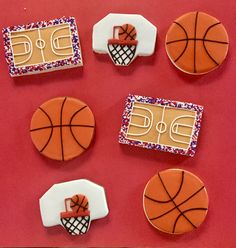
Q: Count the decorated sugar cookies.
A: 7